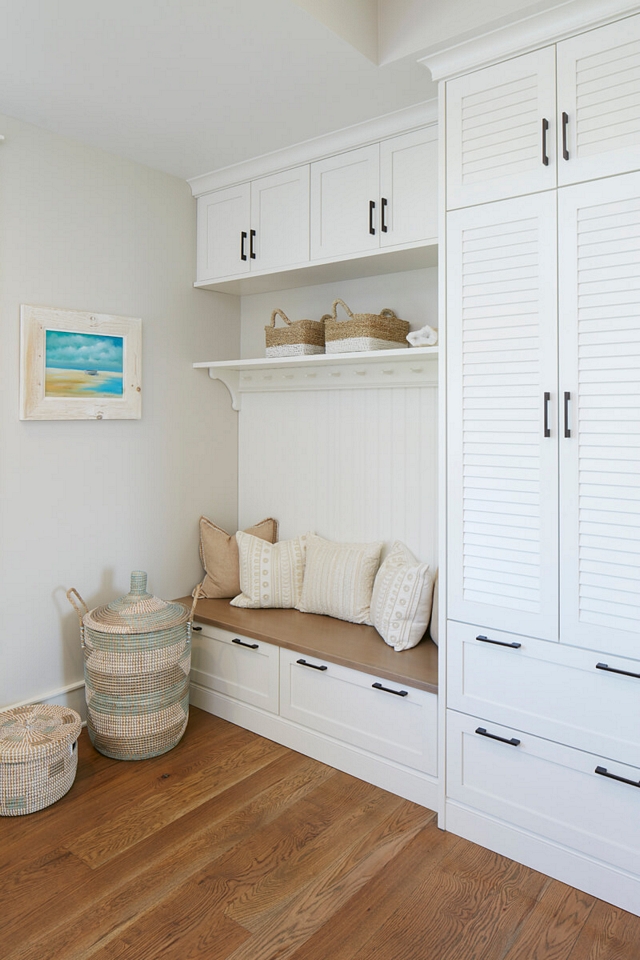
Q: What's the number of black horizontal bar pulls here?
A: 8